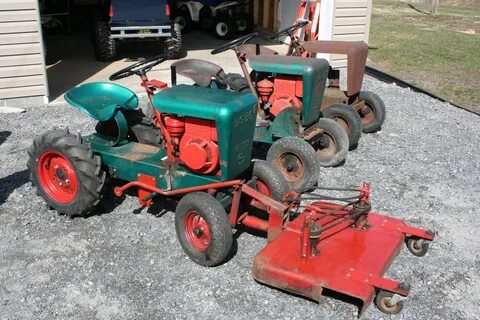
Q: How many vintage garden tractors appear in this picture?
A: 3